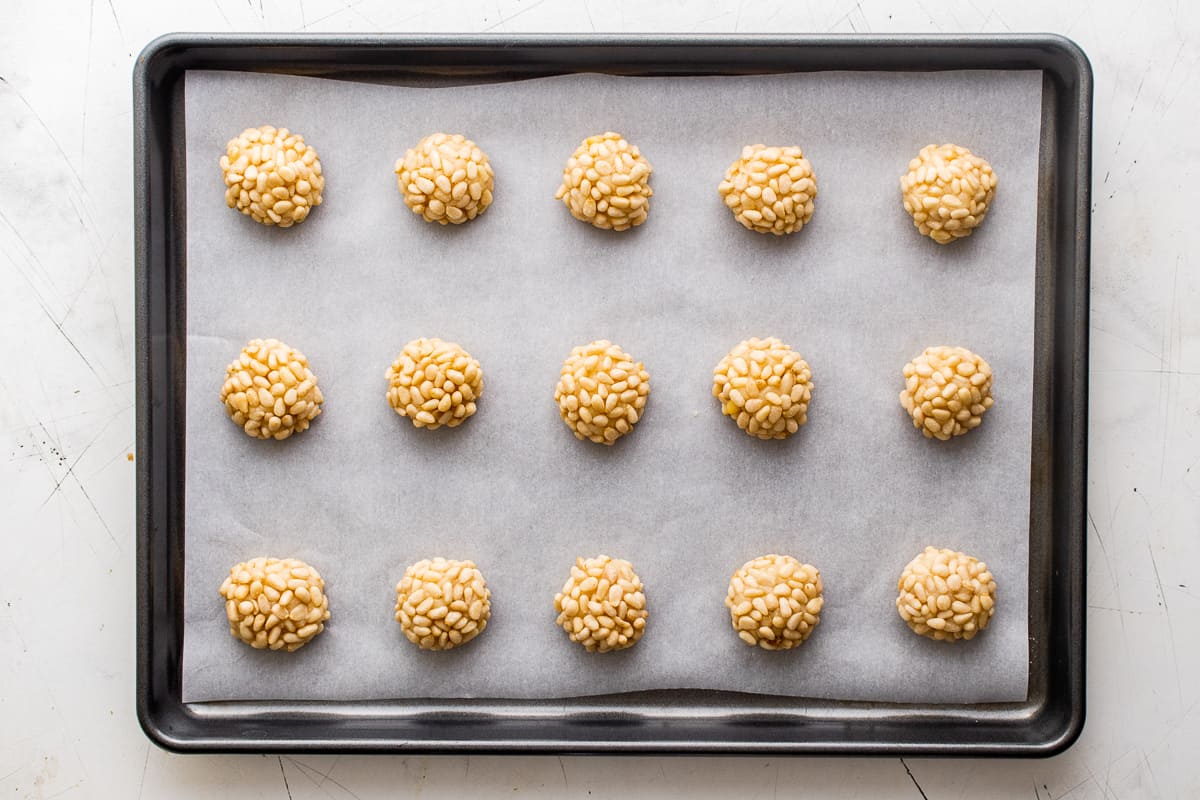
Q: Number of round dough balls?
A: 15